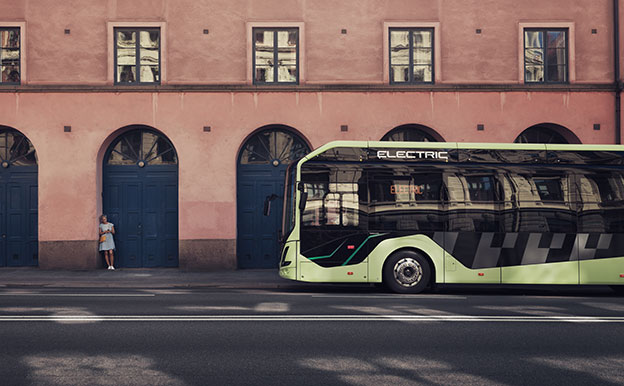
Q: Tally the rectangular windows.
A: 5